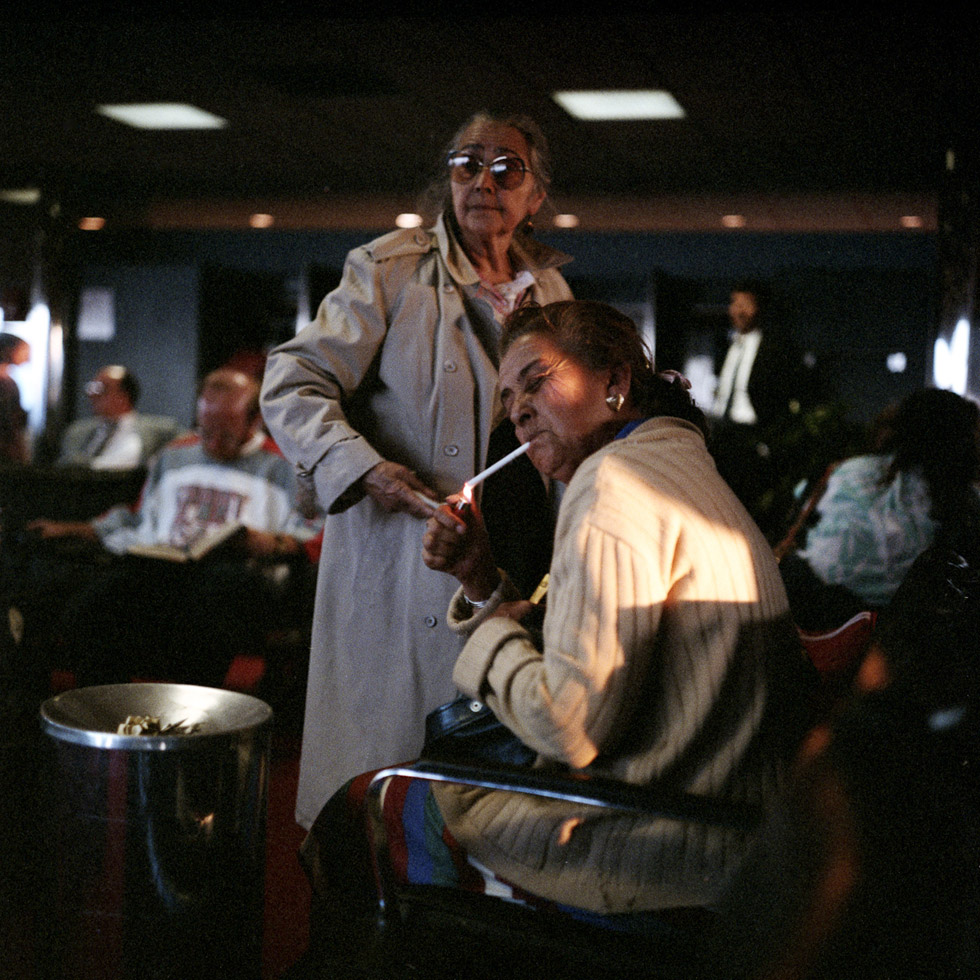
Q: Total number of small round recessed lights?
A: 6